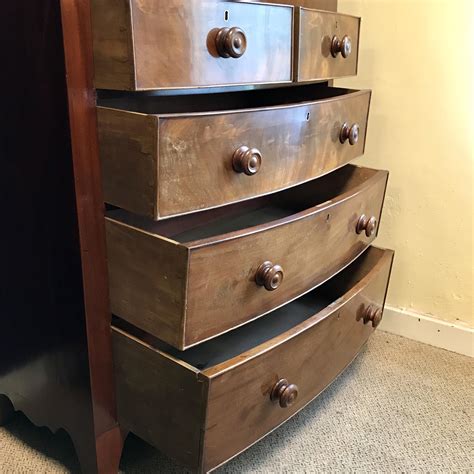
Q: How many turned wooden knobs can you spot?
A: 8